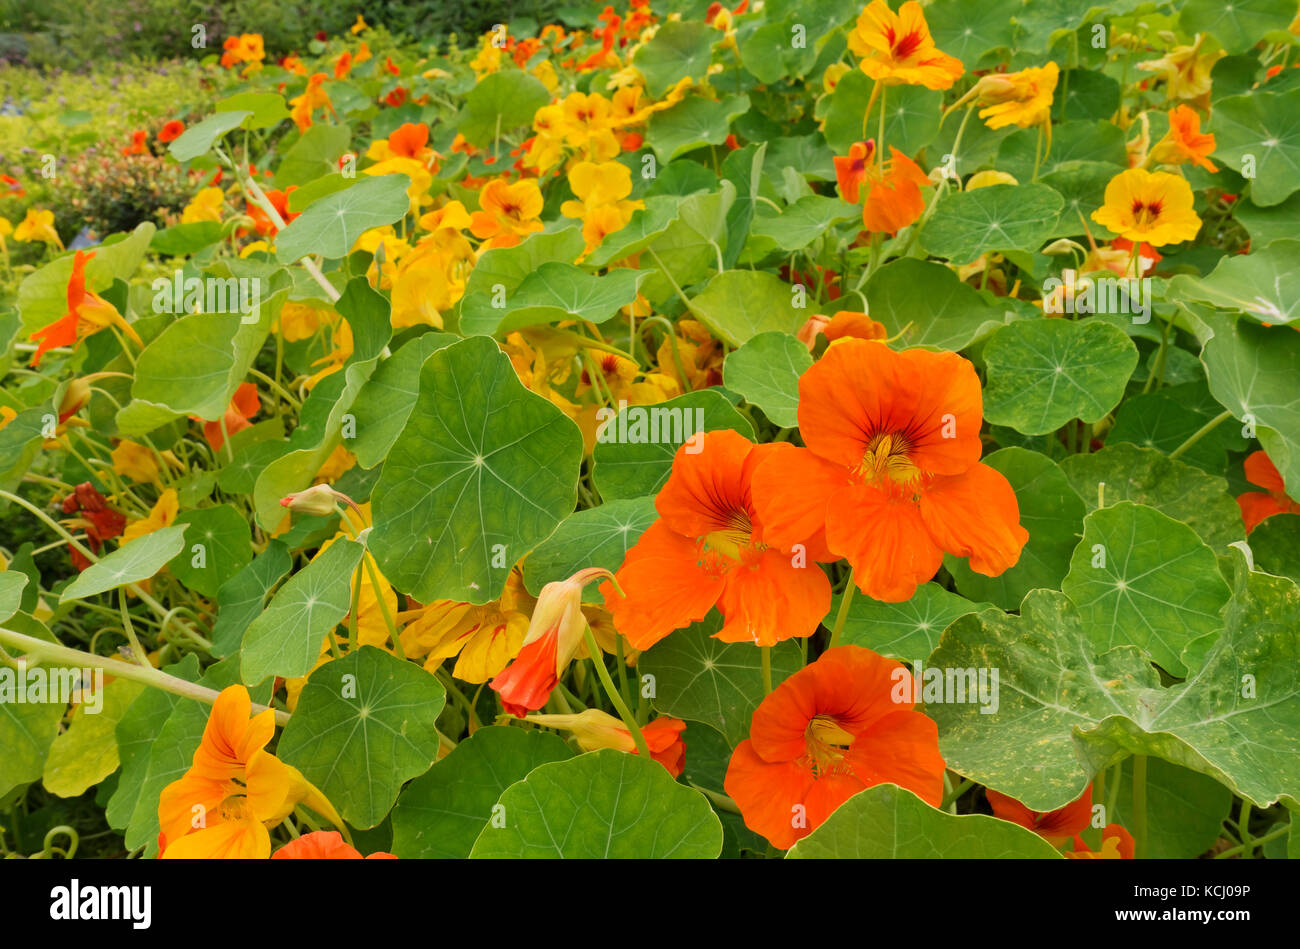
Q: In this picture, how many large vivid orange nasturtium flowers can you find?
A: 3